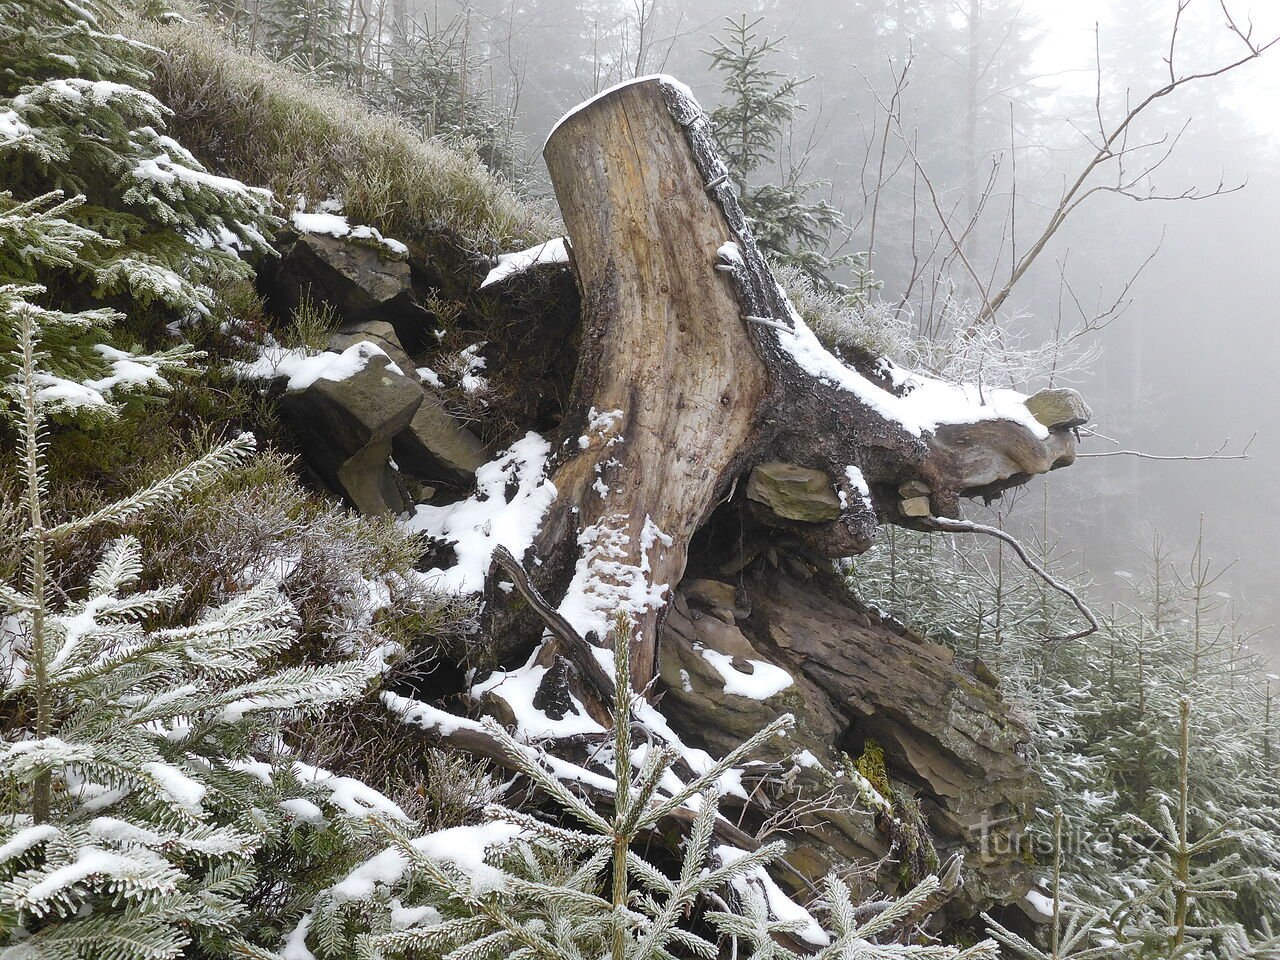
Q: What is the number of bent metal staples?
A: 4